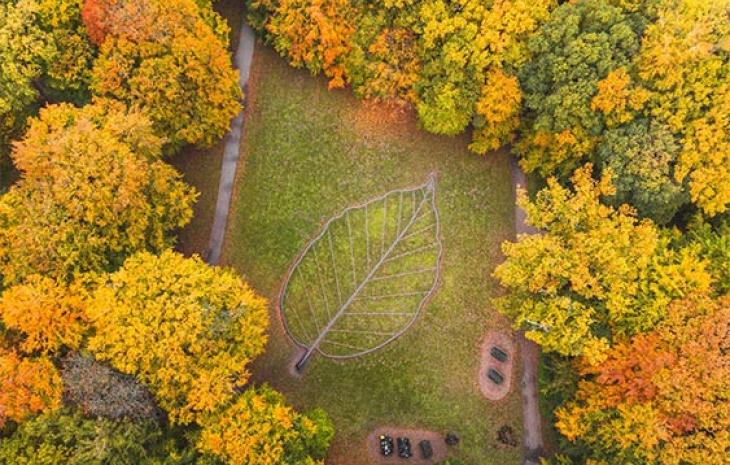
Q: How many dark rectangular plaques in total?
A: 5